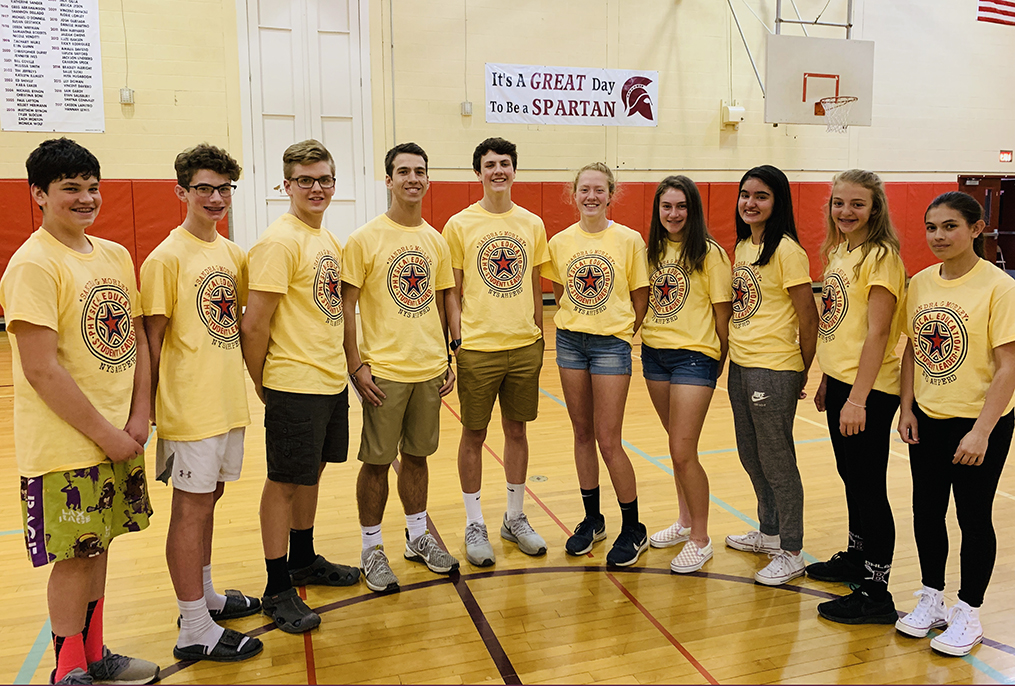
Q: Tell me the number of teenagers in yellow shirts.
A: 10